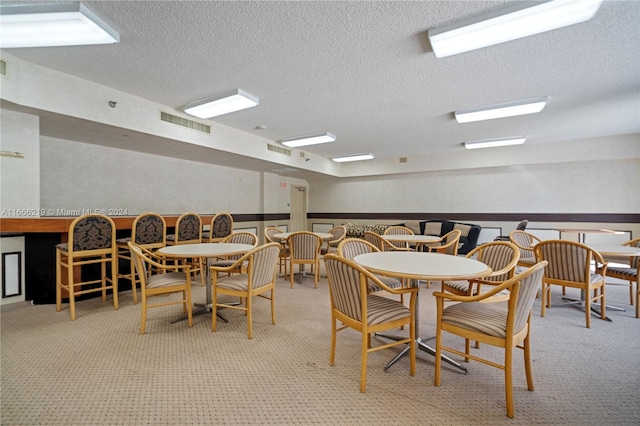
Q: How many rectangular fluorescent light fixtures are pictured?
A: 7